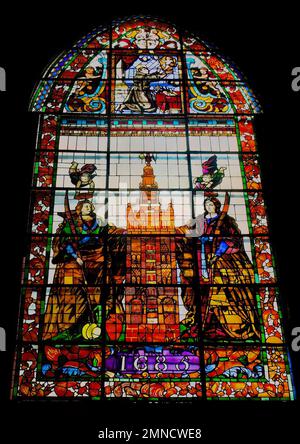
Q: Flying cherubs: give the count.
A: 2